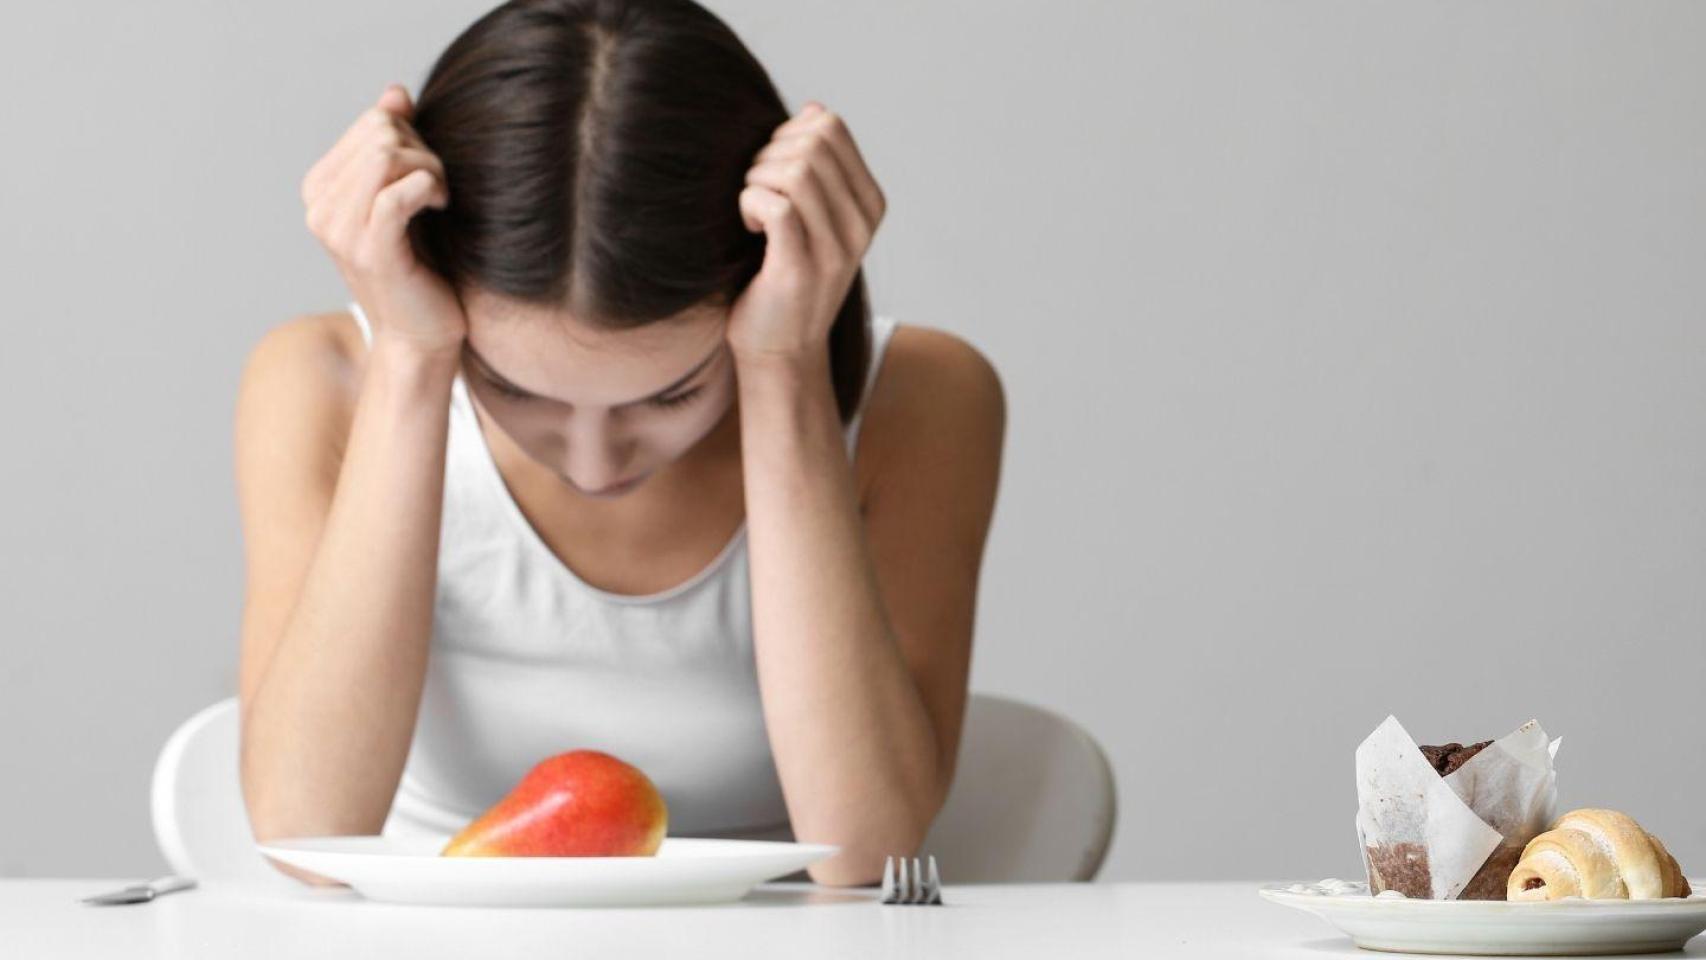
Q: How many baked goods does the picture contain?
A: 2